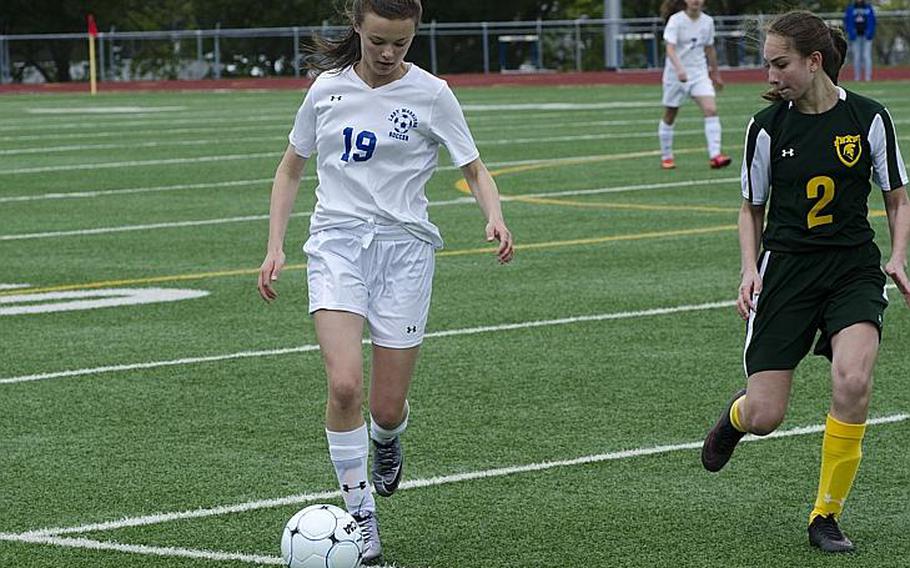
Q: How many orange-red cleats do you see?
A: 2